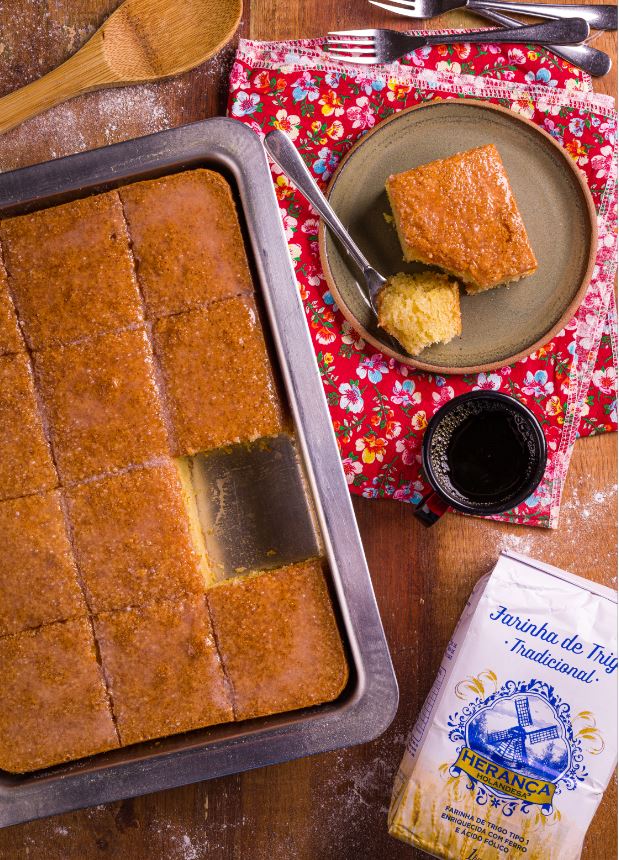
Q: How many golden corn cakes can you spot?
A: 12